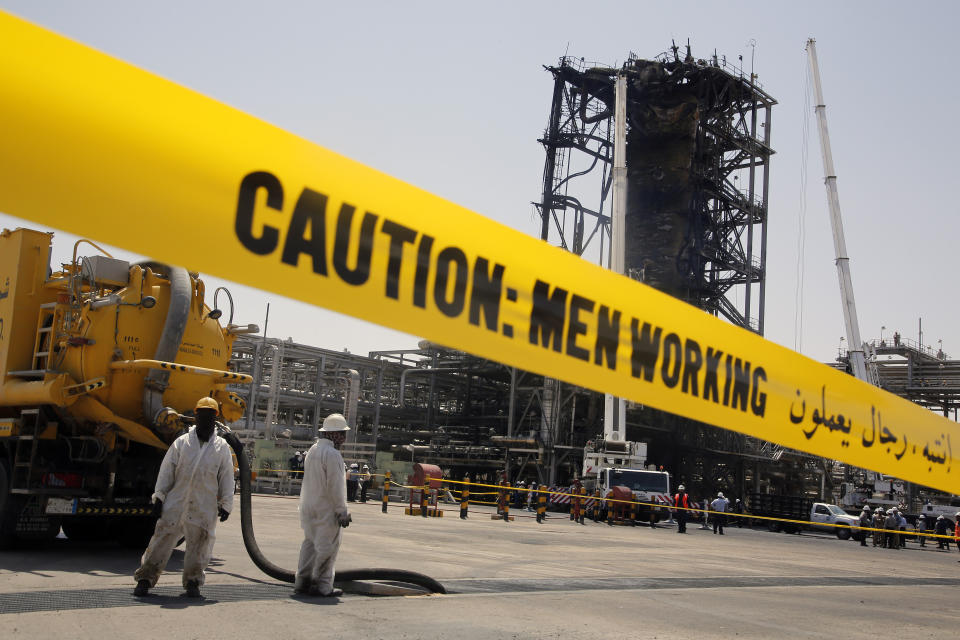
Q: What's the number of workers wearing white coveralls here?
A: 2